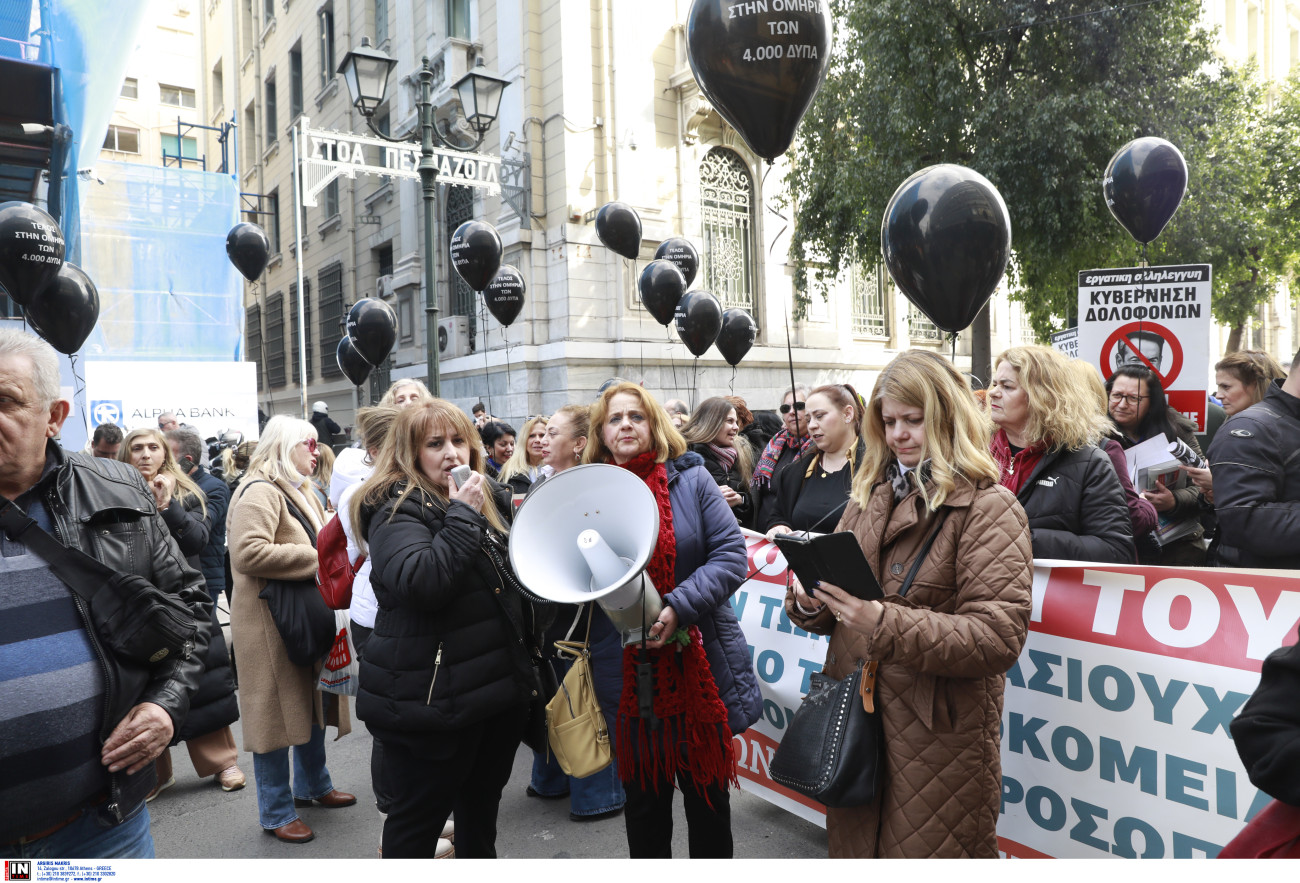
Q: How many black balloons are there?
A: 15